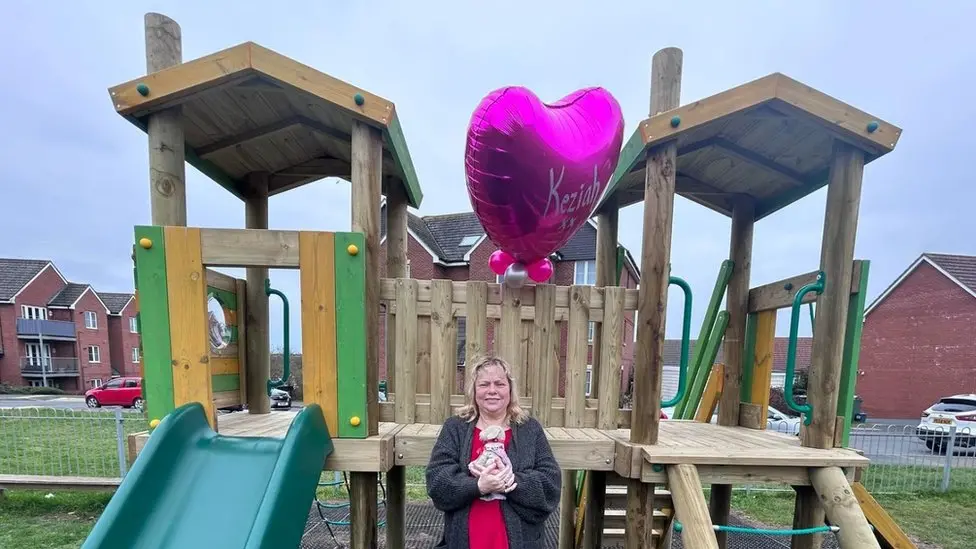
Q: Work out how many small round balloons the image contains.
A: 3